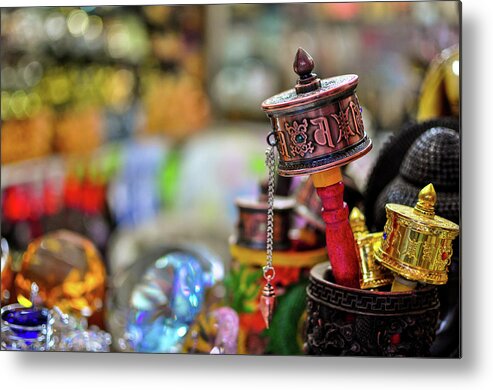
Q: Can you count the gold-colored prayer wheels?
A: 2